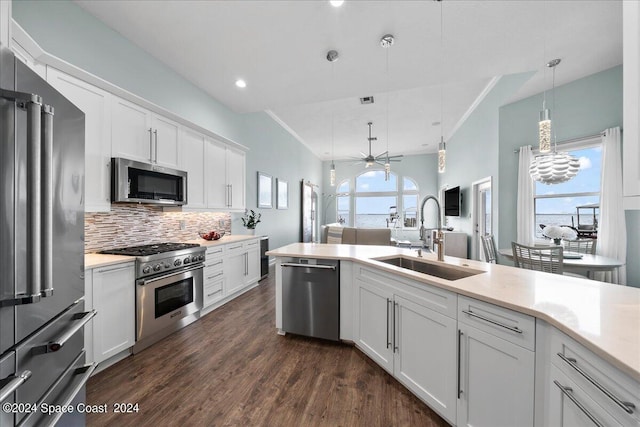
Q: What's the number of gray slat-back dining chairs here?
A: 3